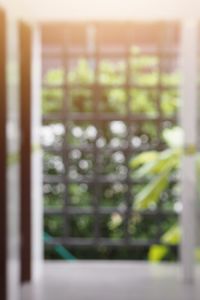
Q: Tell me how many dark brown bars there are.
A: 2